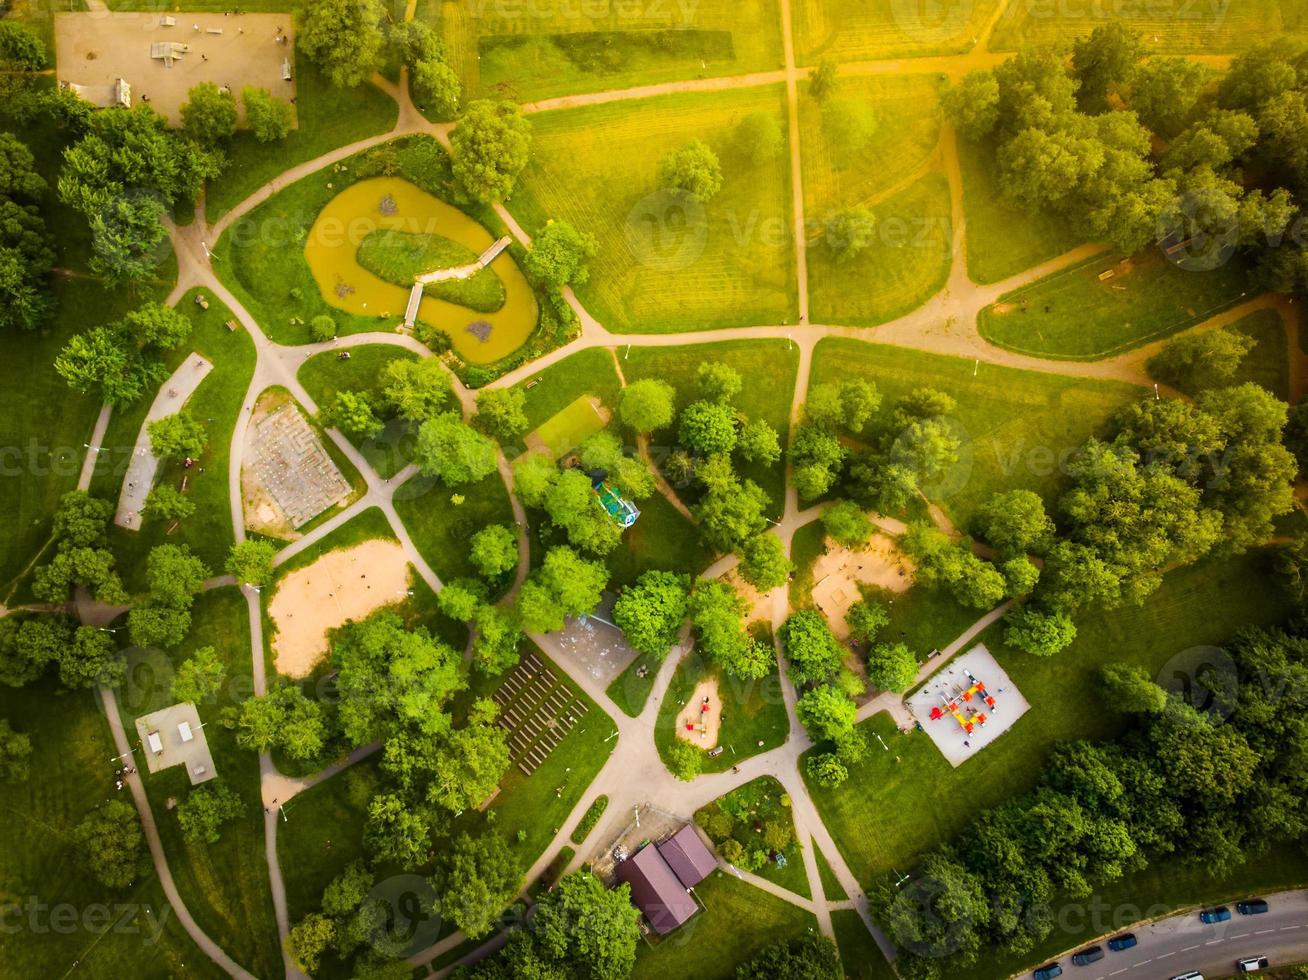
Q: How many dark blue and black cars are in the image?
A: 5